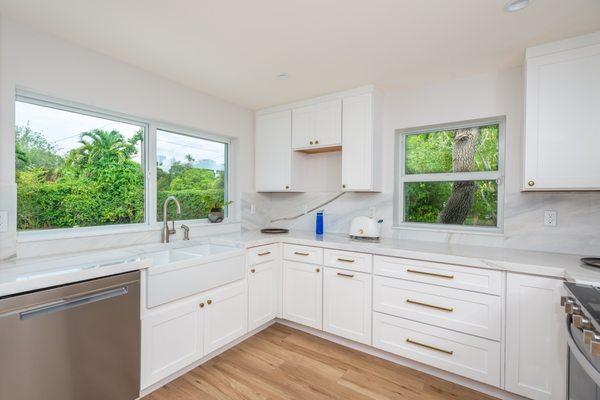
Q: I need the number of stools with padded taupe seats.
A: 0